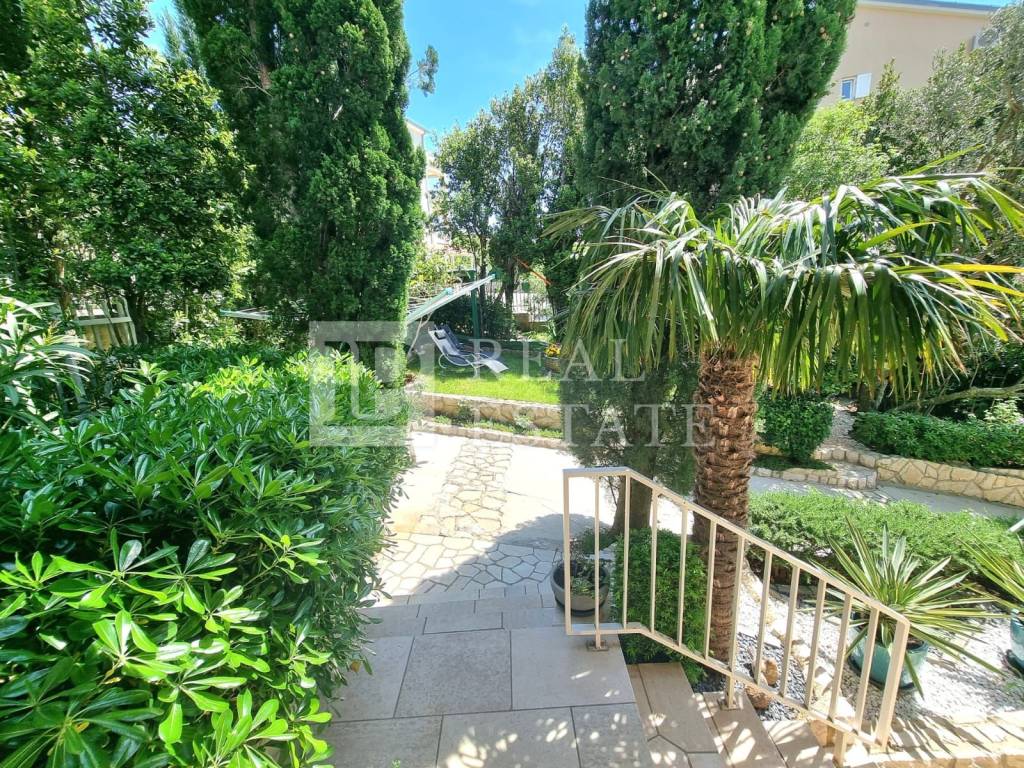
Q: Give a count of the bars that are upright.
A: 13